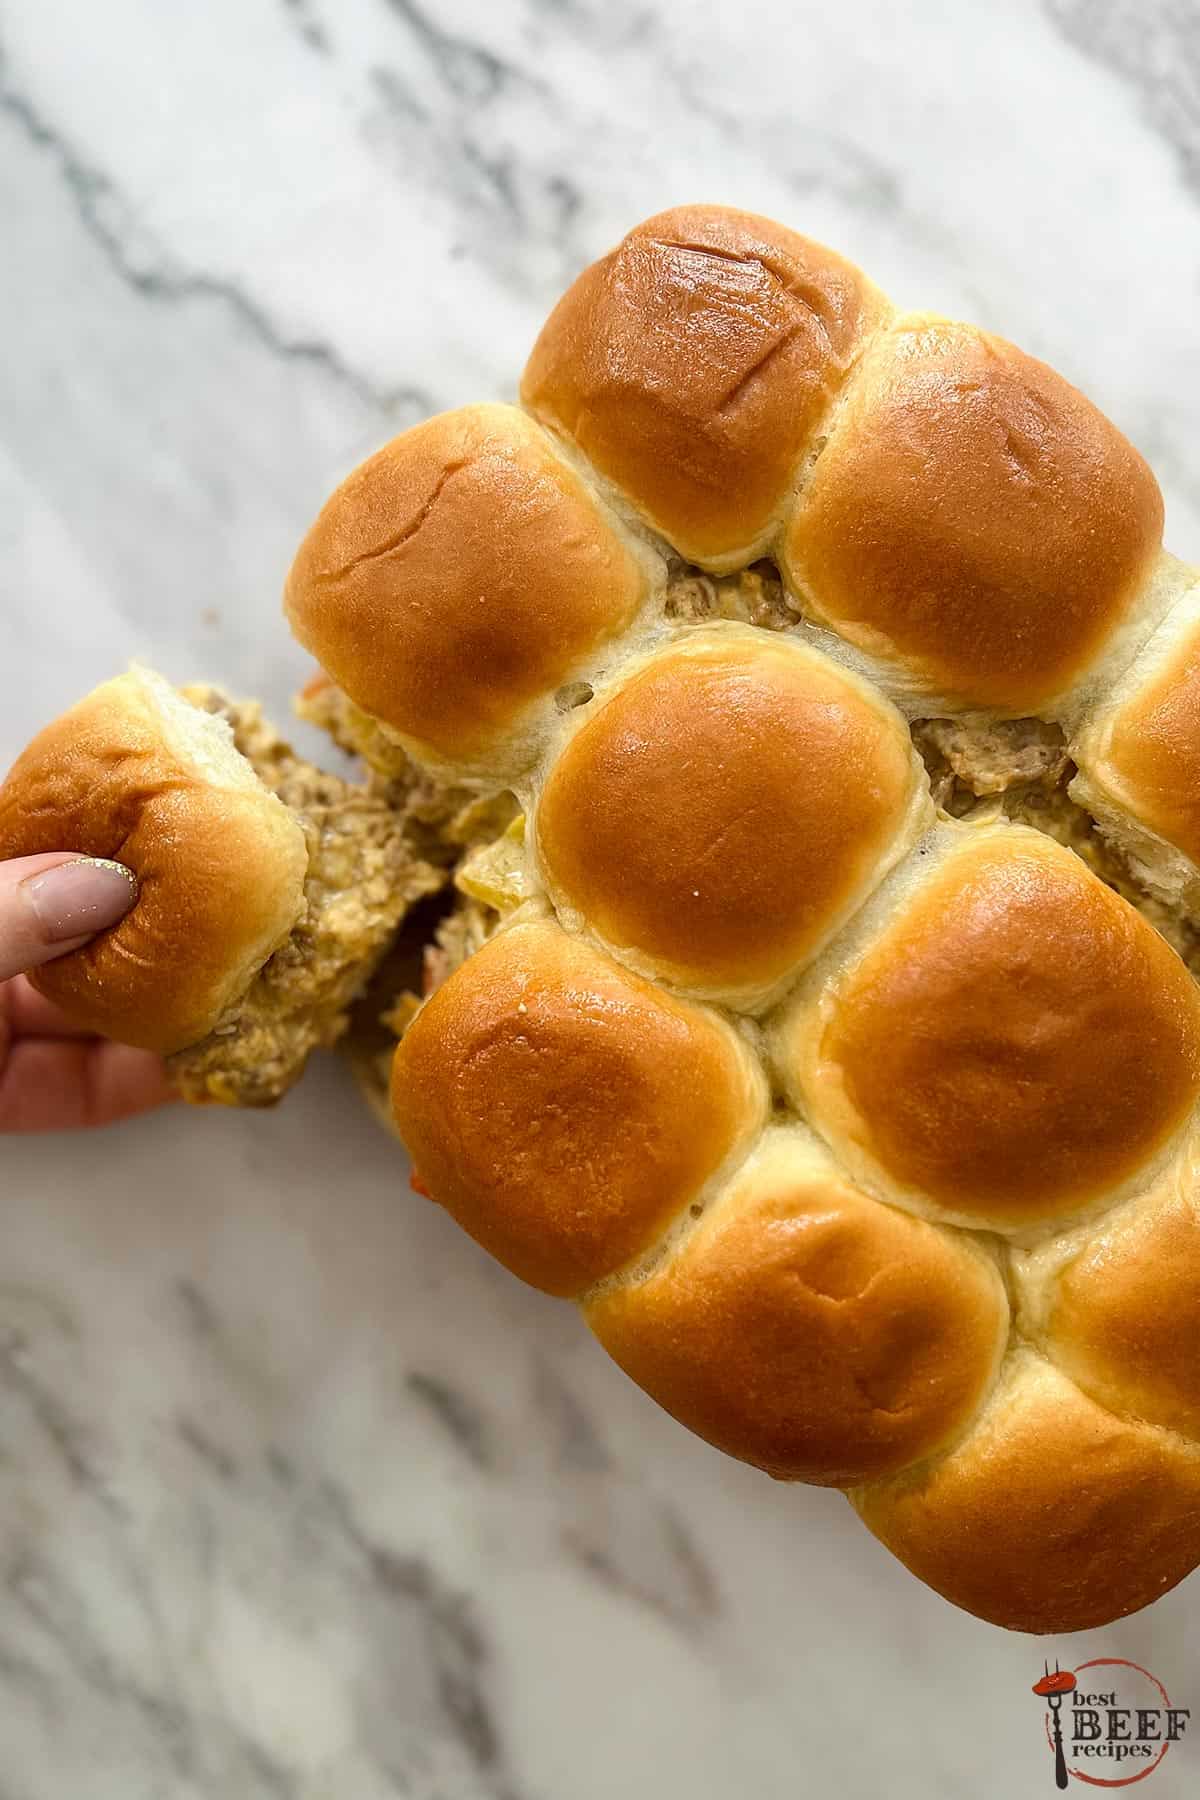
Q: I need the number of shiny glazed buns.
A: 11